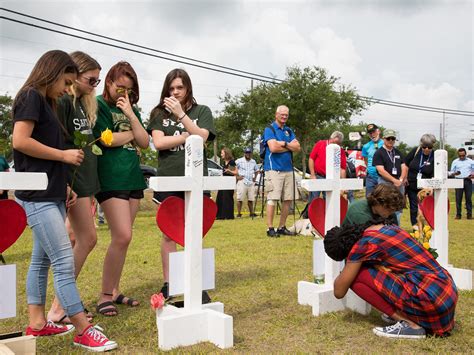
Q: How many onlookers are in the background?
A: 8